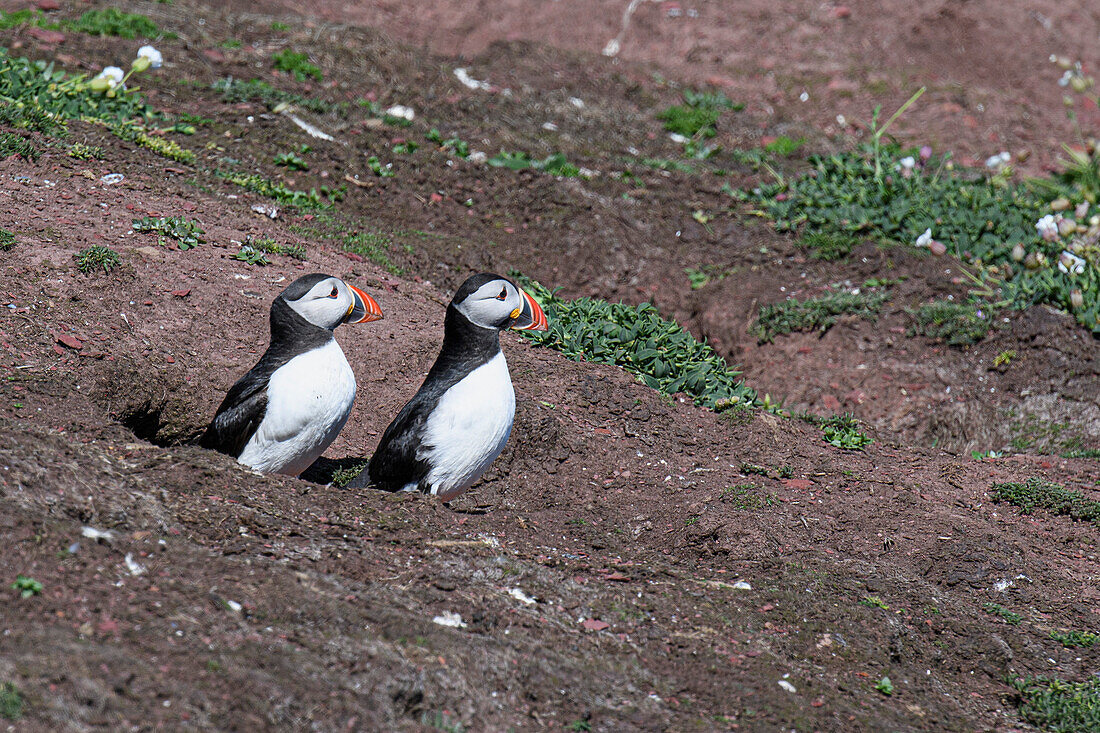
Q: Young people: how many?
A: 0